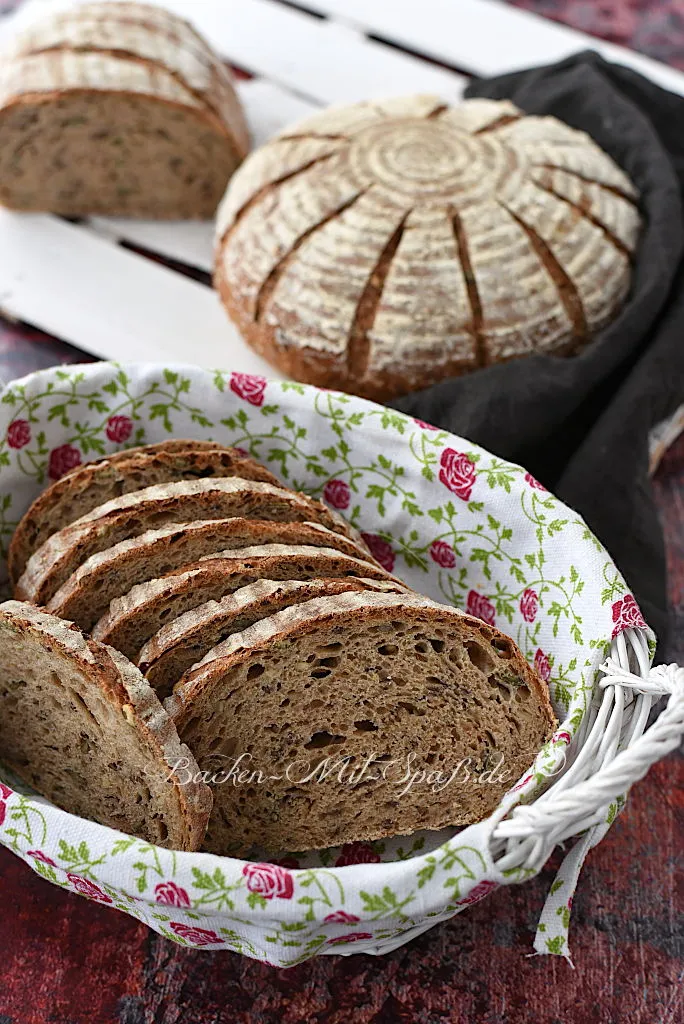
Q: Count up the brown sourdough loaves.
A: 2